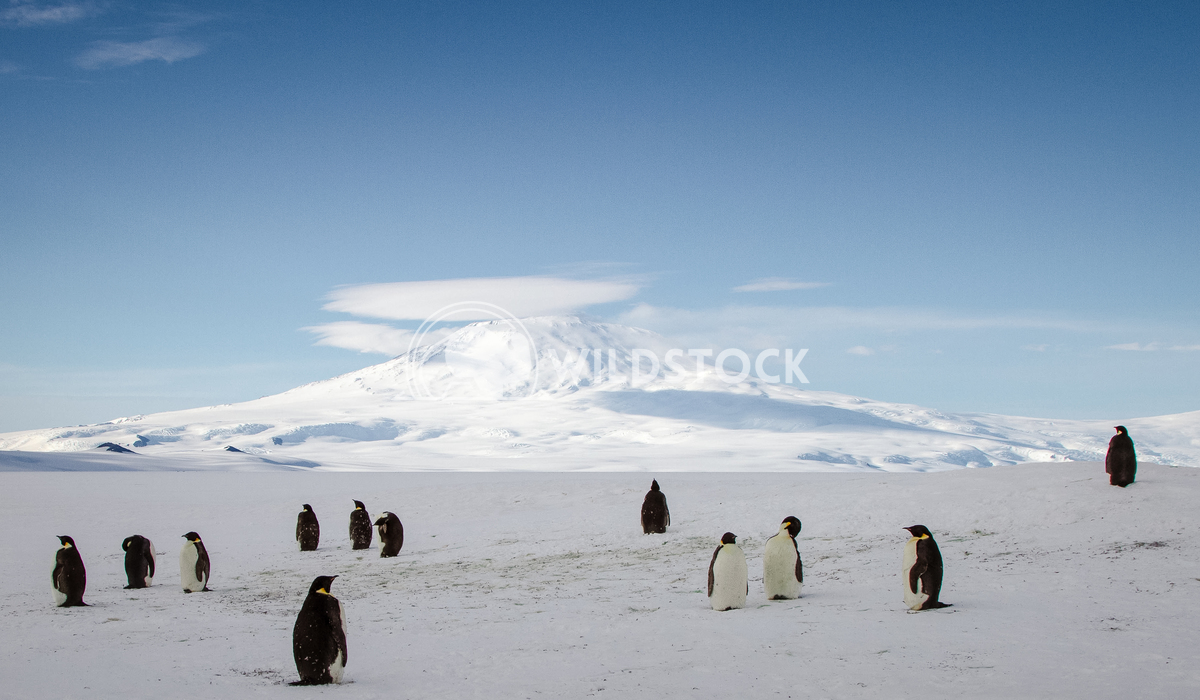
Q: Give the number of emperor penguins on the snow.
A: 12